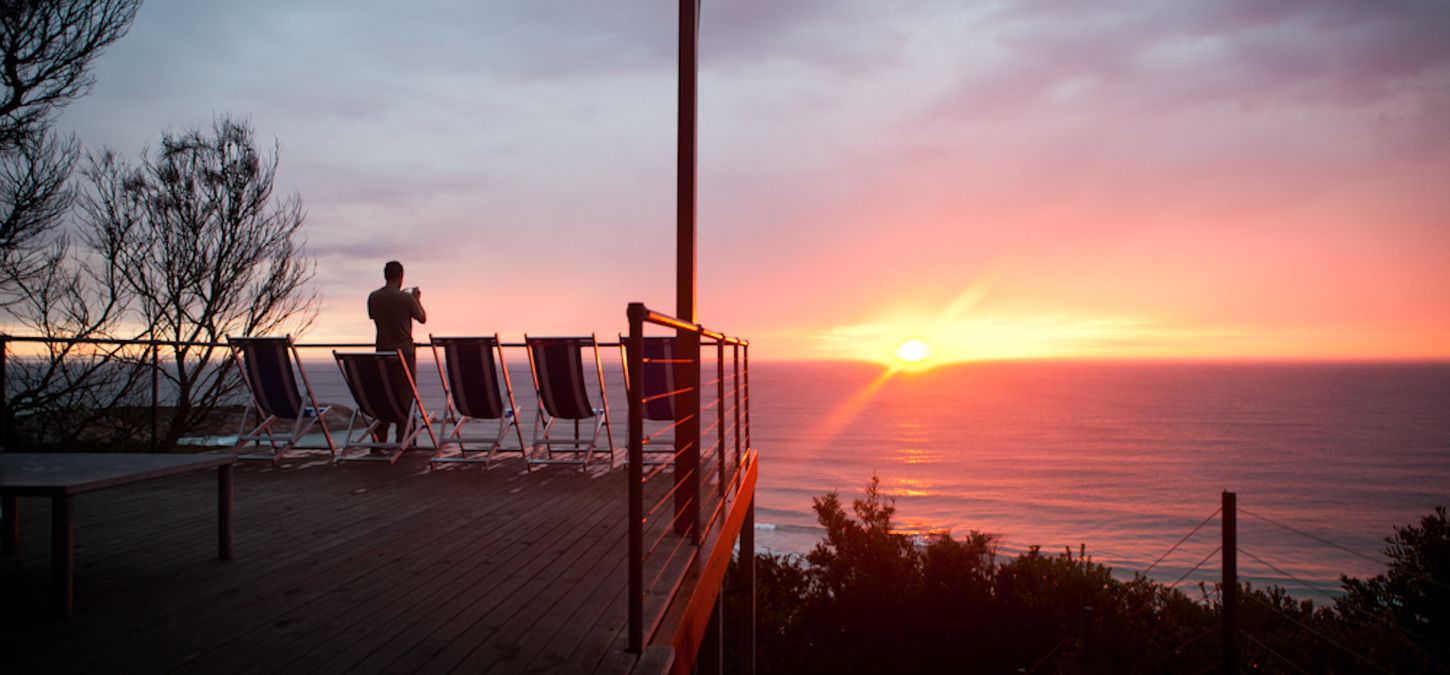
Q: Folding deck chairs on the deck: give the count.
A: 5